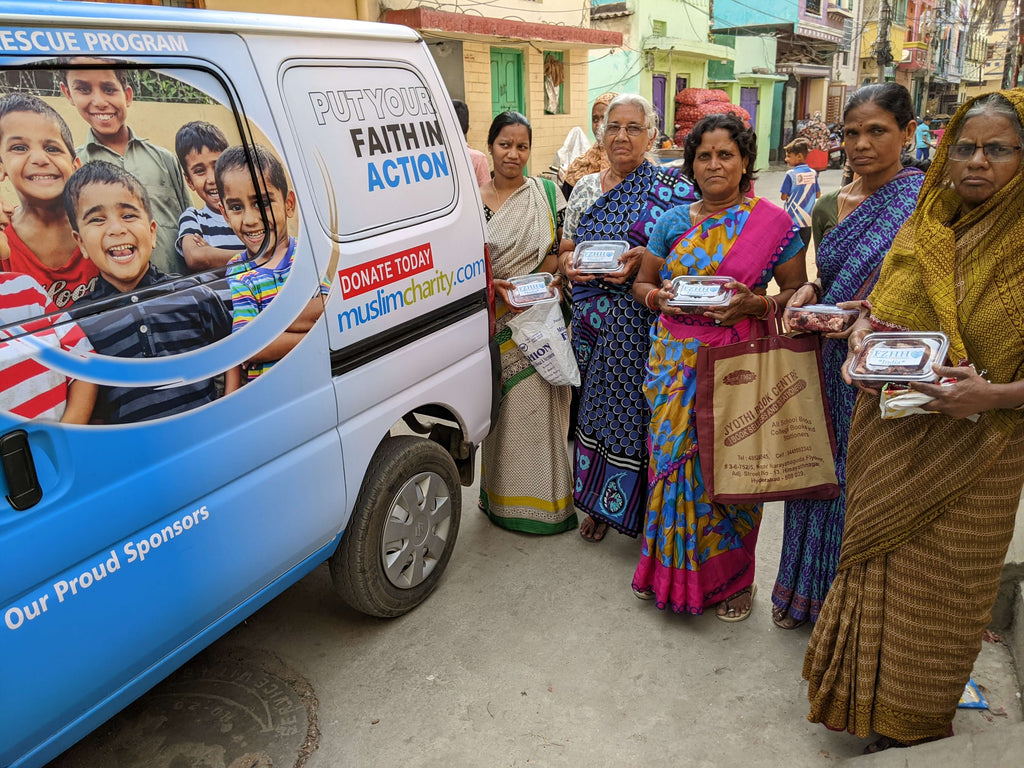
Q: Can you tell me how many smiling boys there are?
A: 5